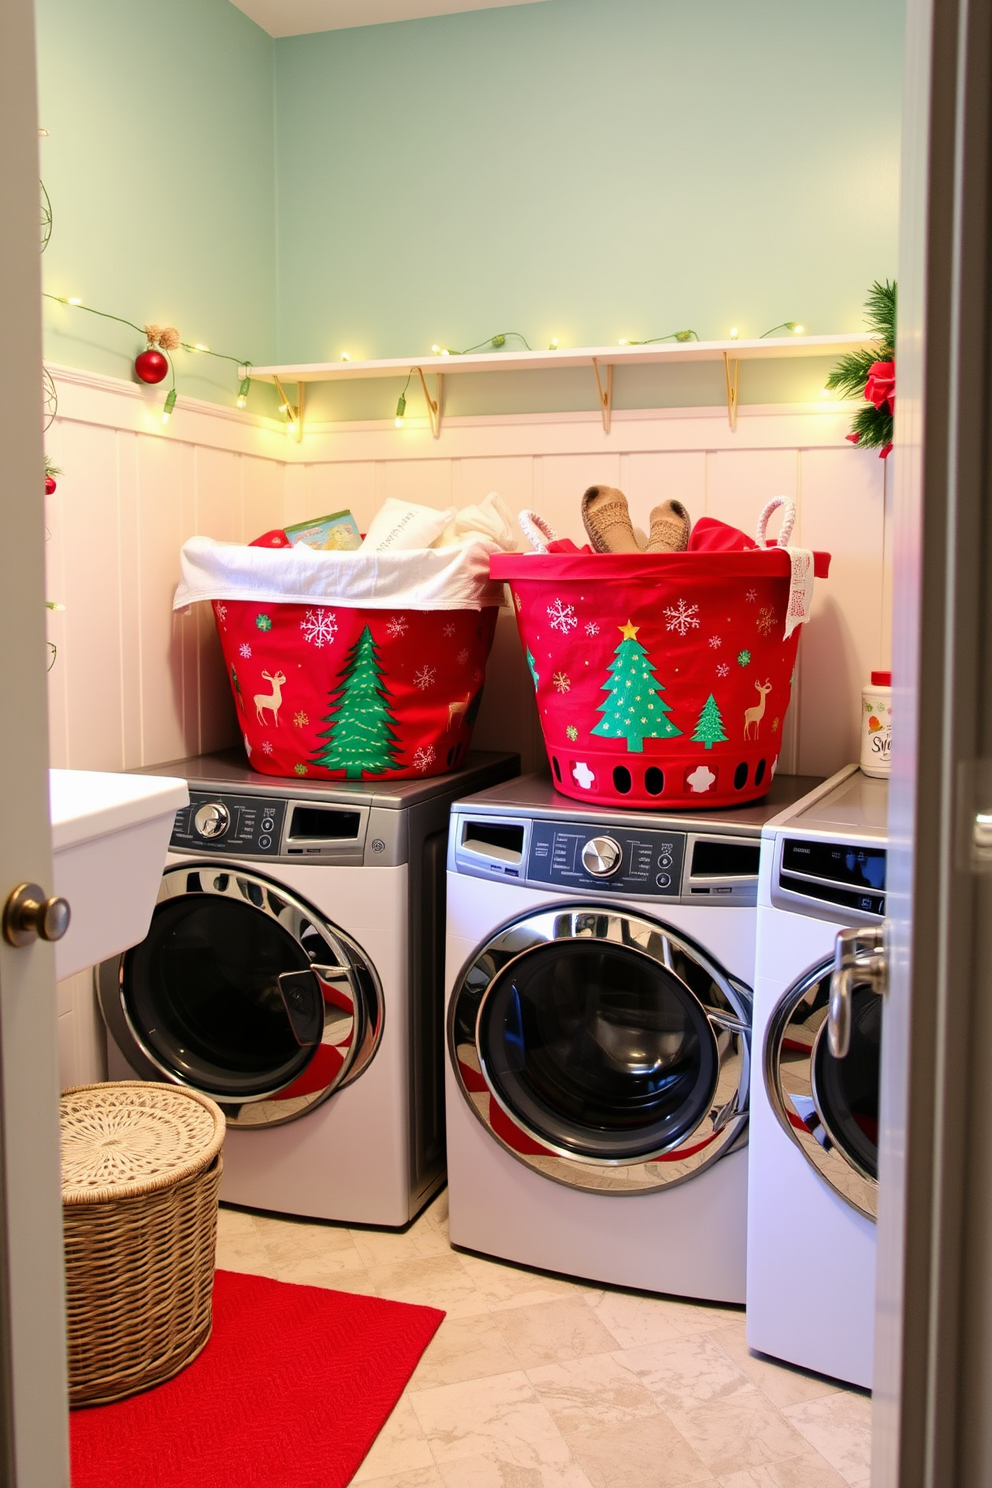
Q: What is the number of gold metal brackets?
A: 4